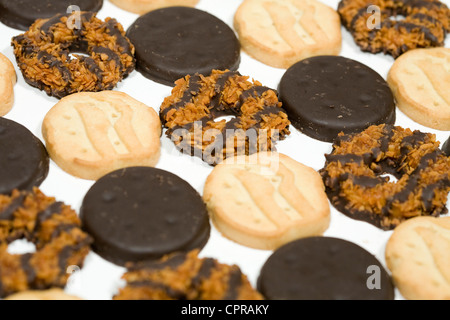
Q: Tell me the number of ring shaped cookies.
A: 6